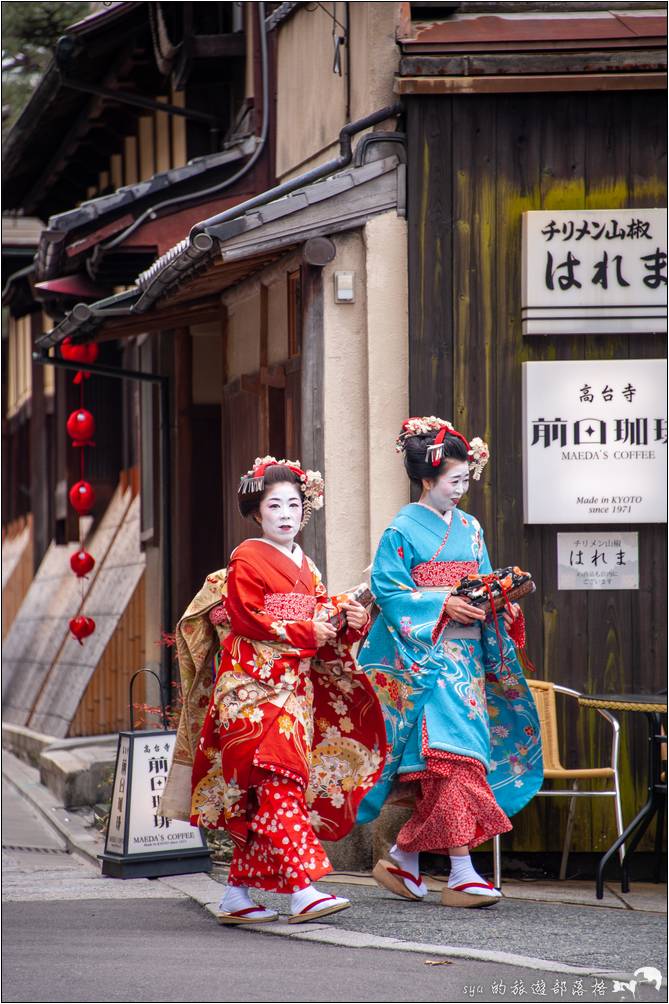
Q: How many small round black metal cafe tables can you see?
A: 1